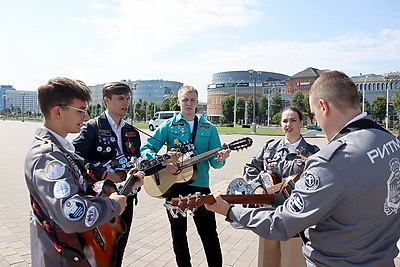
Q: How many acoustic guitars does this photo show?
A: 5